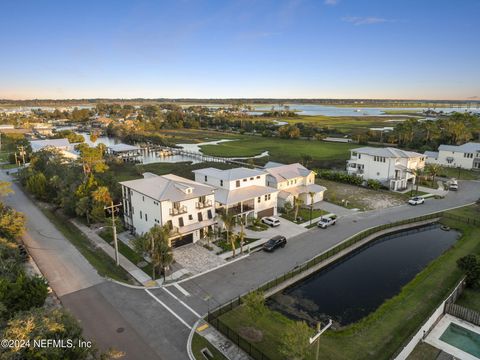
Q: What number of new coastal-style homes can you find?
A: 5